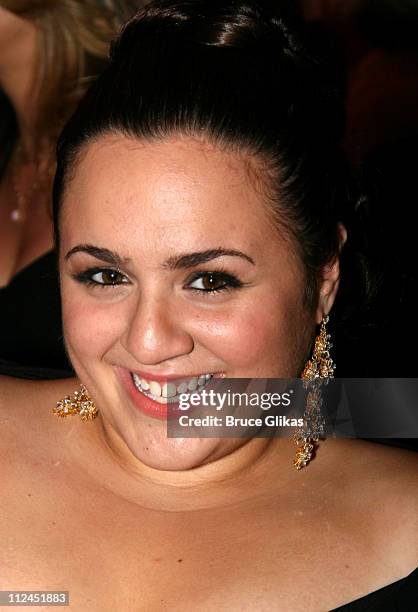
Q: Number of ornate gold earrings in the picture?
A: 2